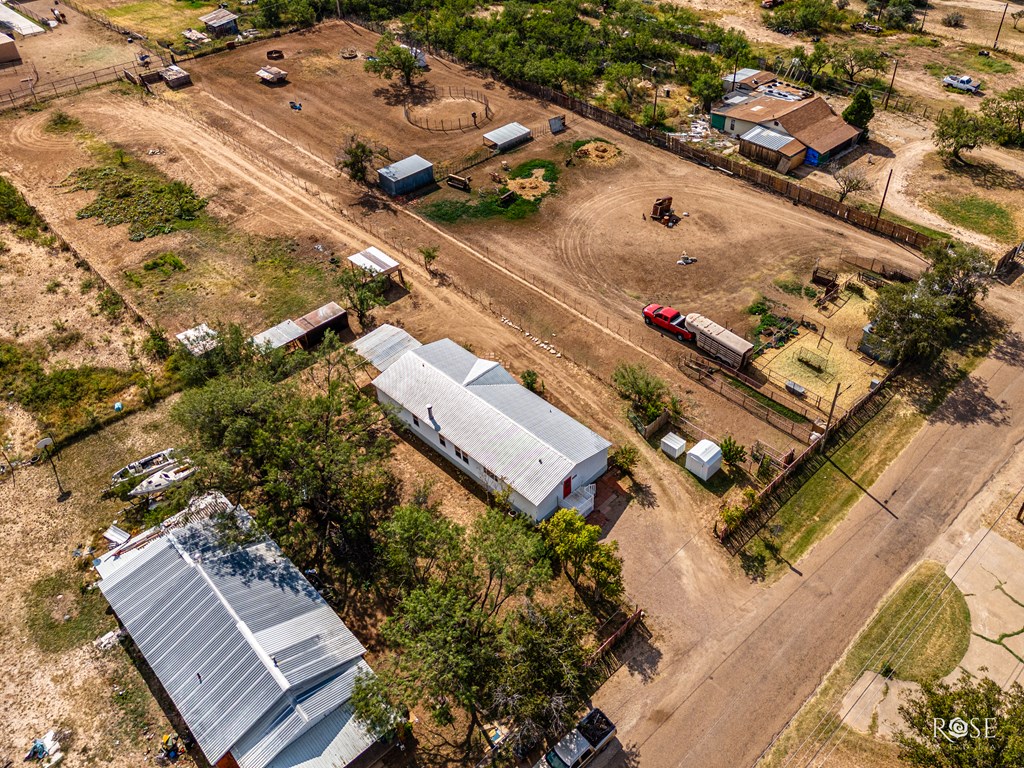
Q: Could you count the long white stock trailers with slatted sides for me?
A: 1